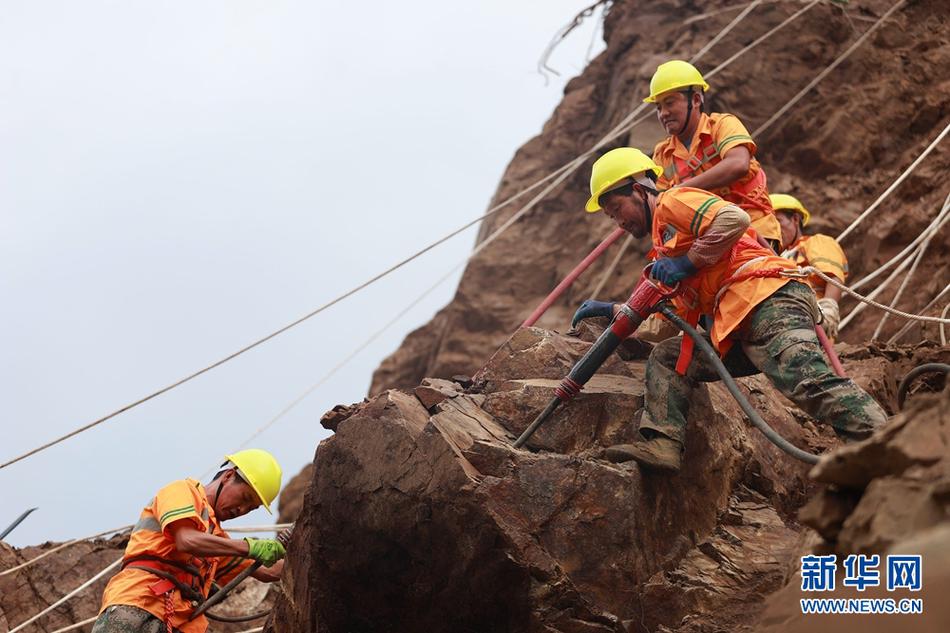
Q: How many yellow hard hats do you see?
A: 4